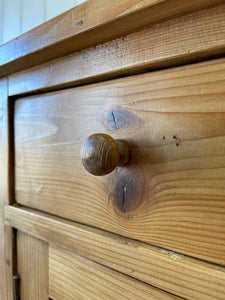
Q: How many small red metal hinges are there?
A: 0